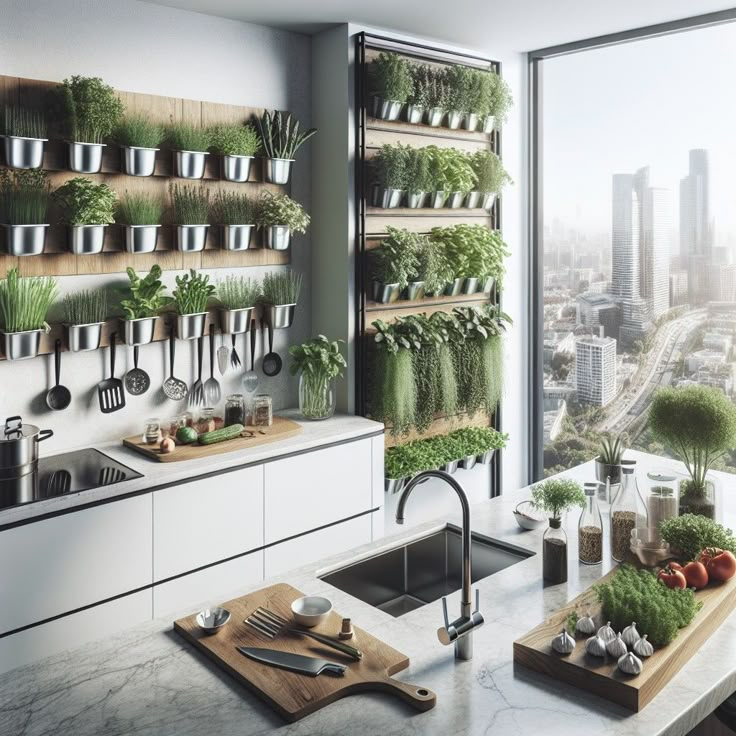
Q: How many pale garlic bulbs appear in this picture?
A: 8